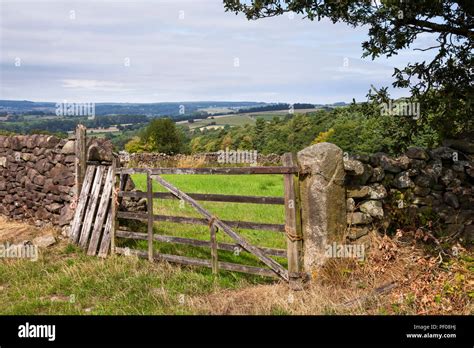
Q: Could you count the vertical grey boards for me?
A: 4